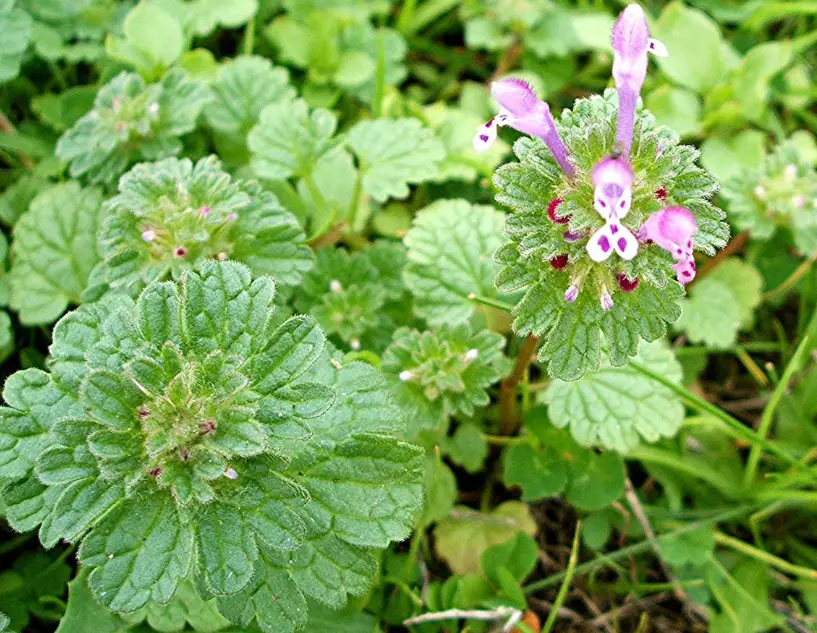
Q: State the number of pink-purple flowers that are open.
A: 4